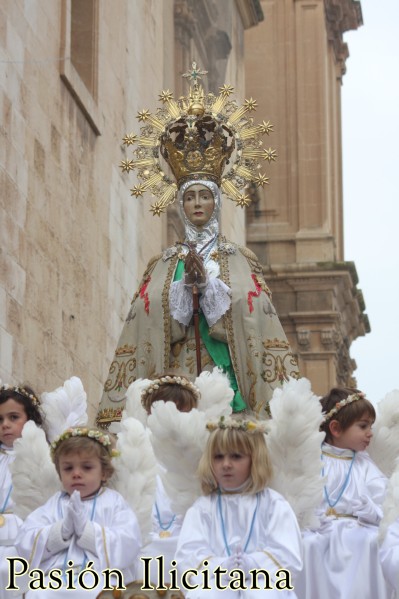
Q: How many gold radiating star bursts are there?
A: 12